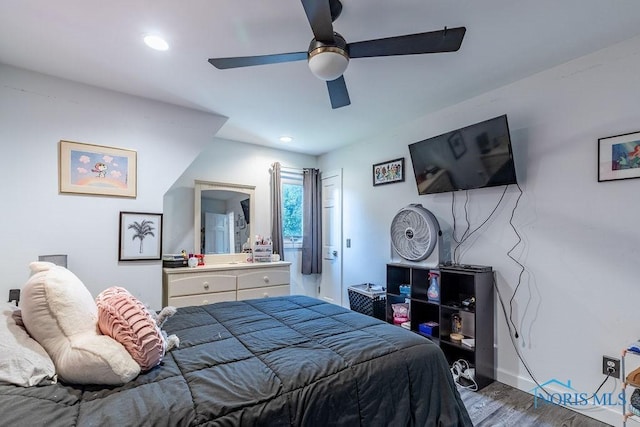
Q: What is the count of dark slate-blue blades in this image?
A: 4